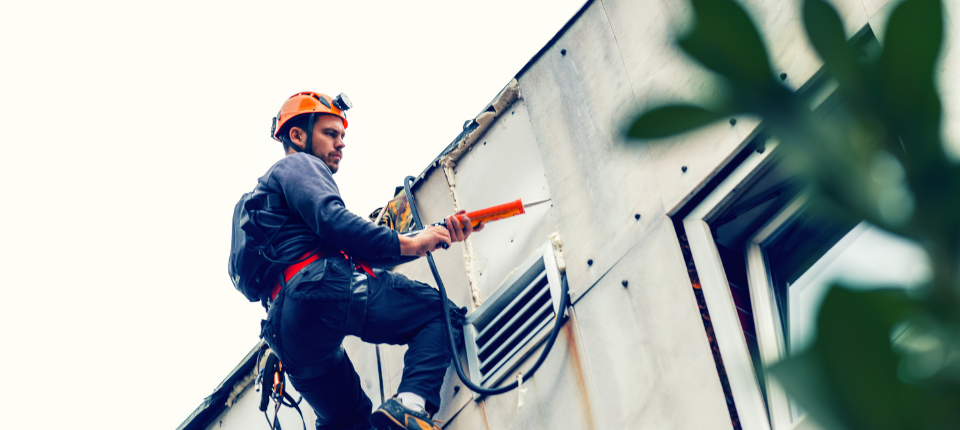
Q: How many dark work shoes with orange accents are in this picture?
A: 1